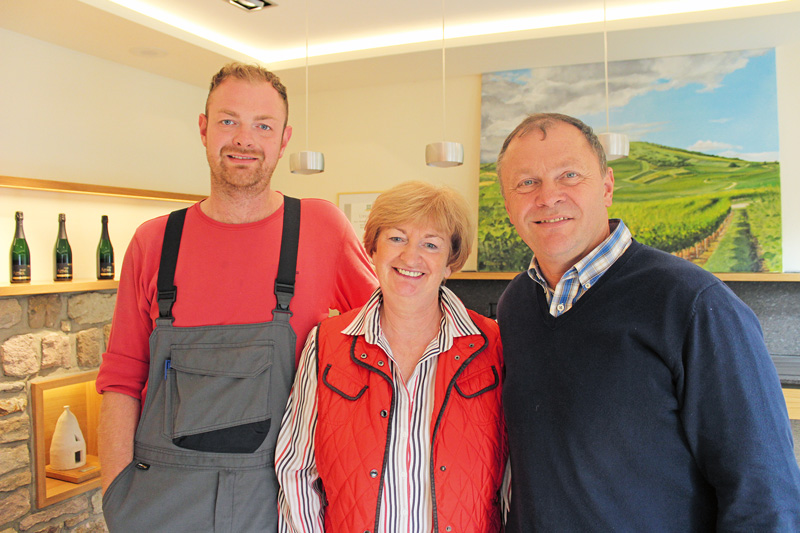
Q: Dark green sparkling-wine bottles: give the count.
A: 3